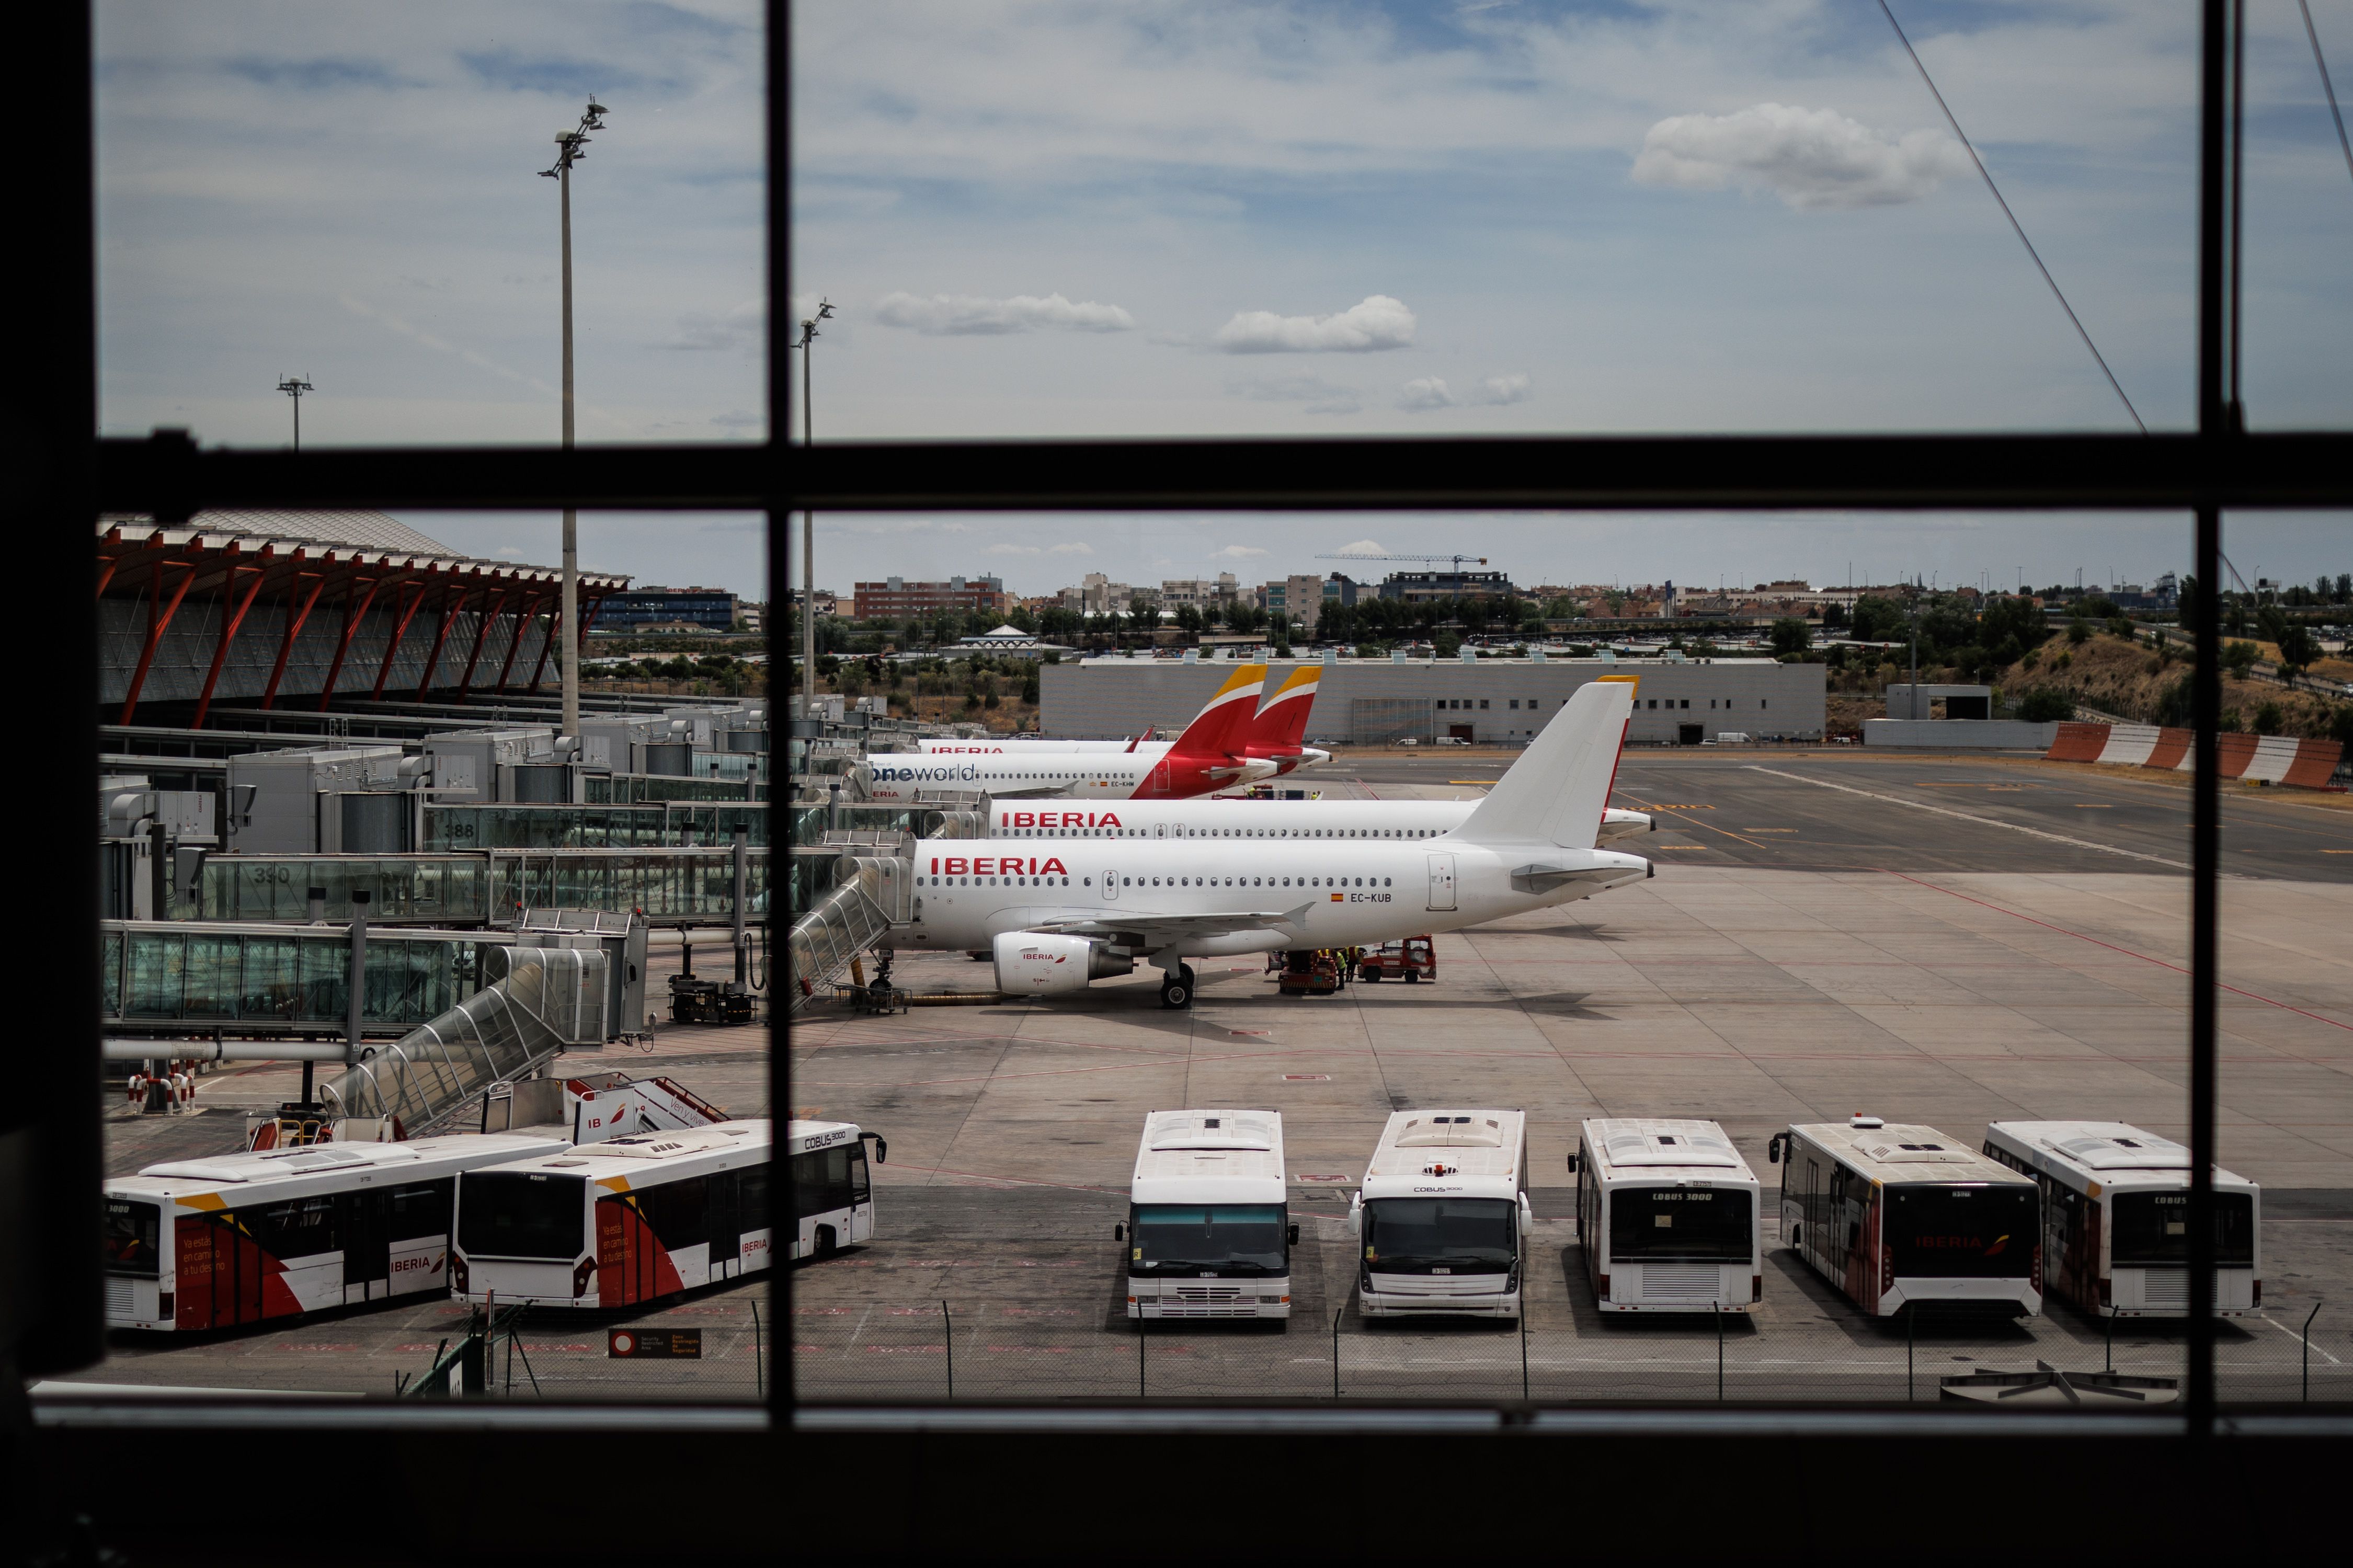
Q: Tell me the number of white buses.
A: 7